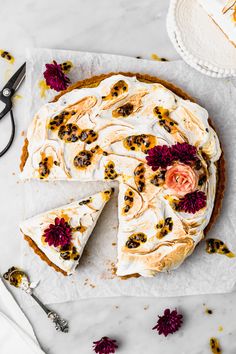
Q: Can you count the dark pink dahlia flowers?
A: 7